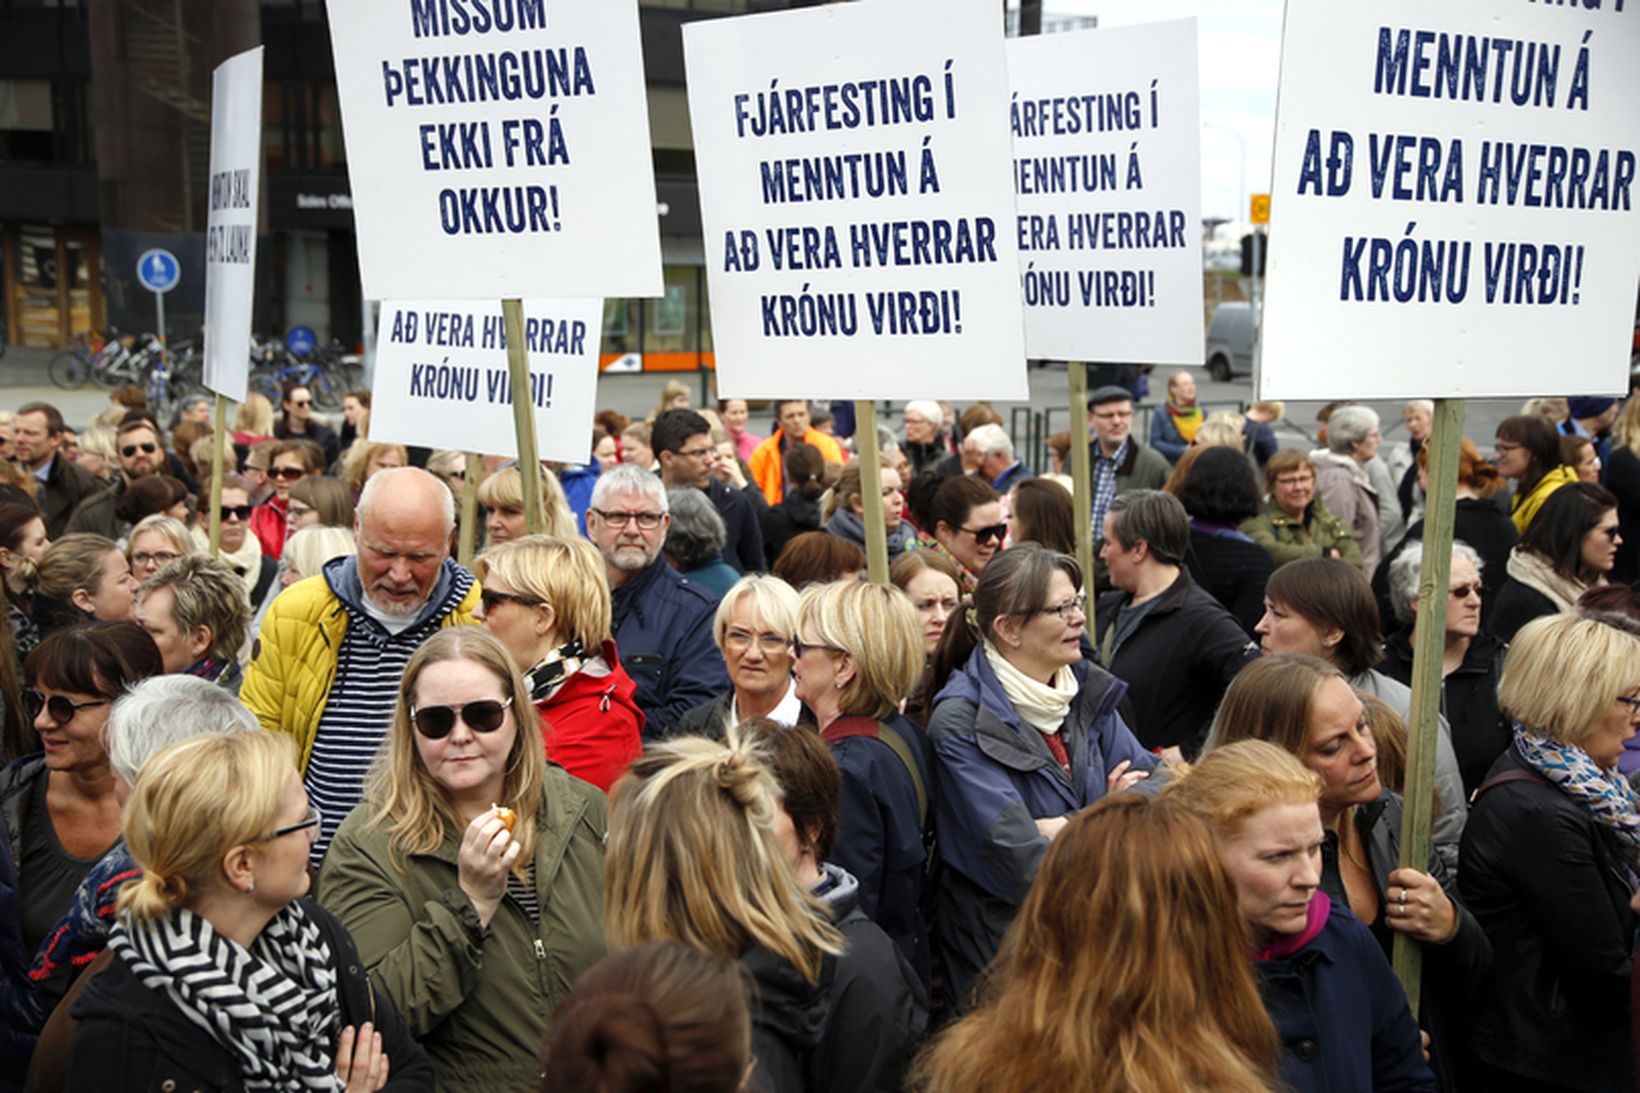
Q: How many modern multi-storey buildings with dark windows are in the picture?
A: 1